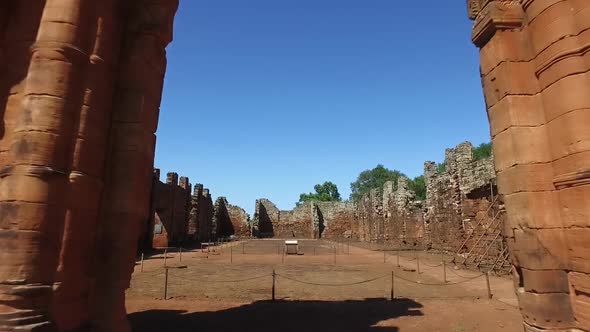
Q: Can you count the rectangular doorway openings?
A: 1